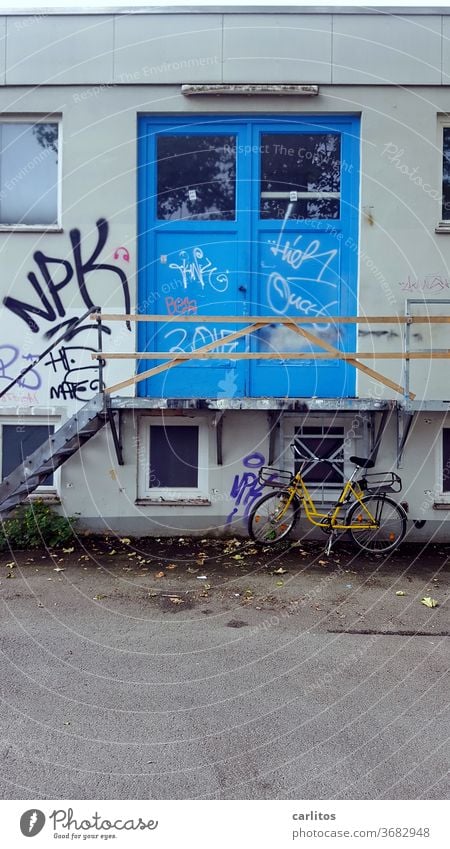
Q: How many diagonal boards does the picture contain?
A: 2